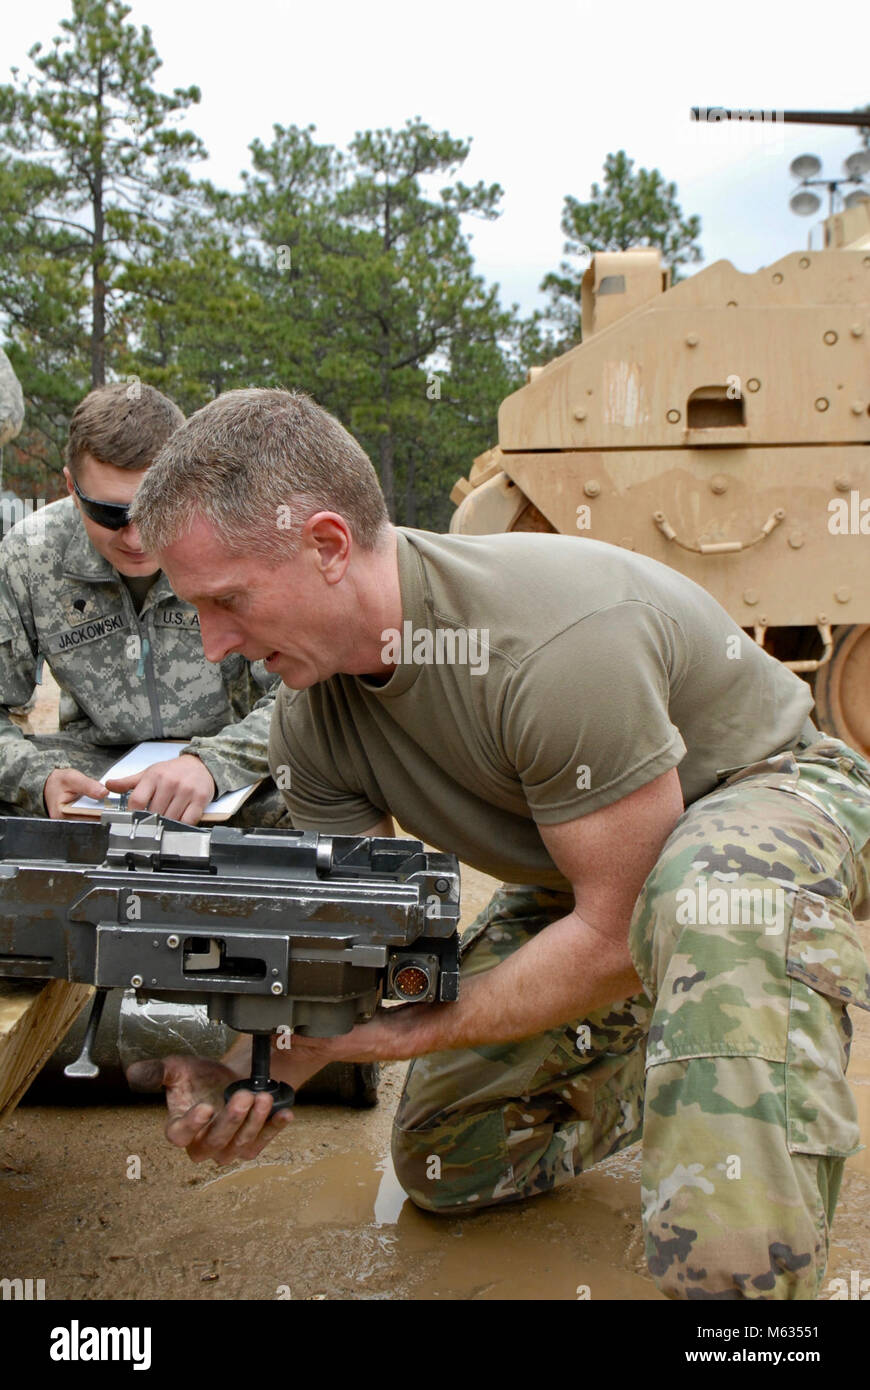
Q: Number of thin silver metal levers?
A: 1